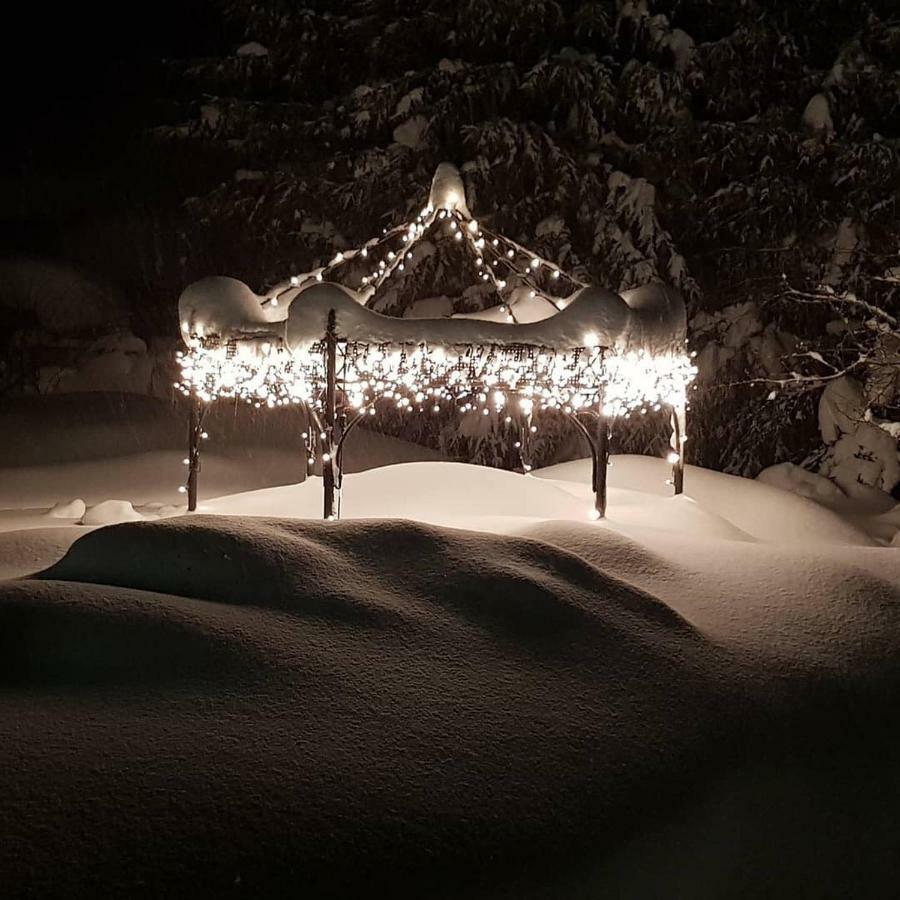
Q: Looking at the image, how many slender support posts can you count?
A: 6